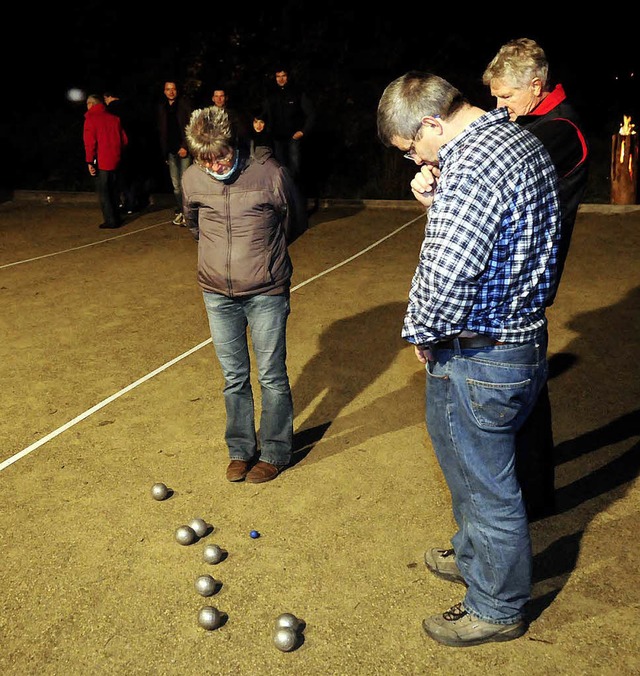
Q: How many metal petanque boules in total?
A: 8